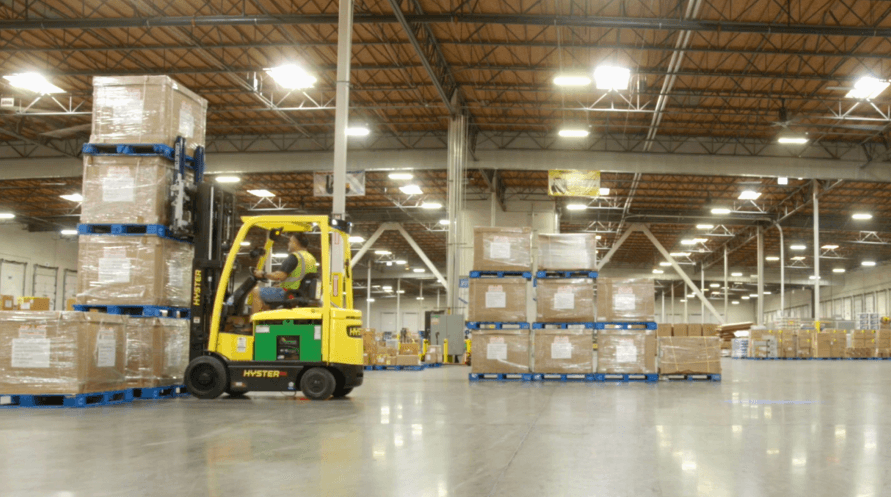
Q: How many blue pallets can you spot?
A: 14